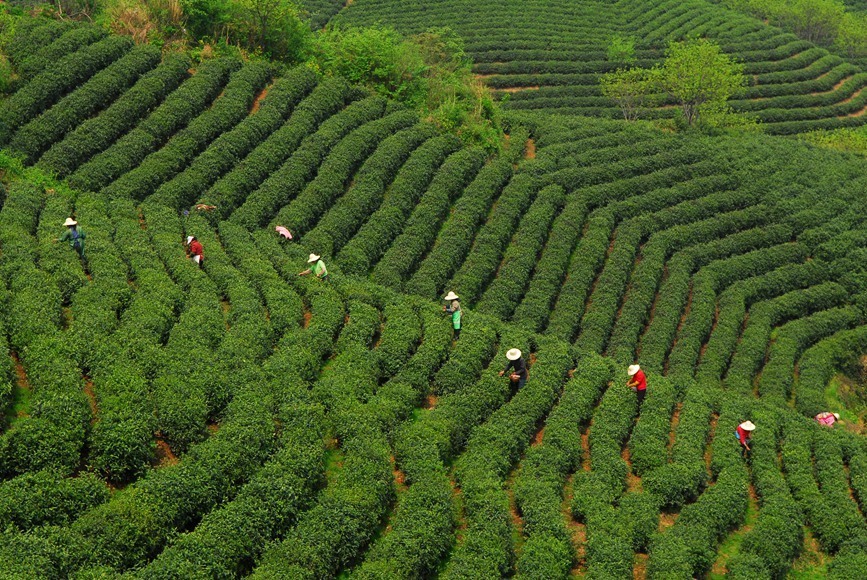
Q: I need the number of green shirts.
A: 2